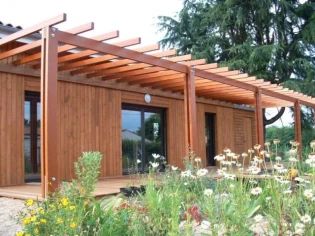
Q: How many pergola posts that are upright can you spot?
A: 4